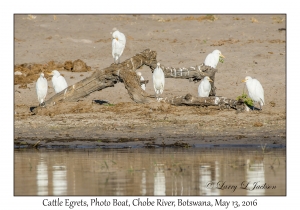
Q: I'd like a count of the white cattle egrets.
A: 8